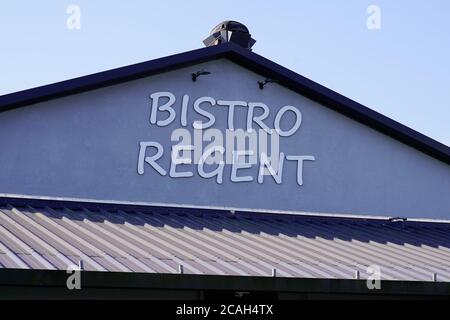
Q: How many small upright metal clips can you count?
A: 5